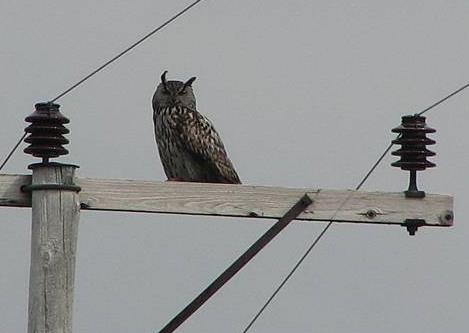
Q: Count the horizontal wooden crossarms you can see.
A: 1